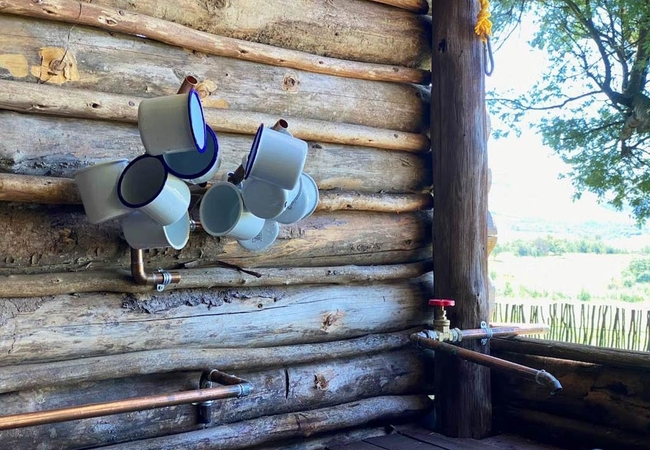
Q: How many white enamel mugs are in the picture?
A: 10